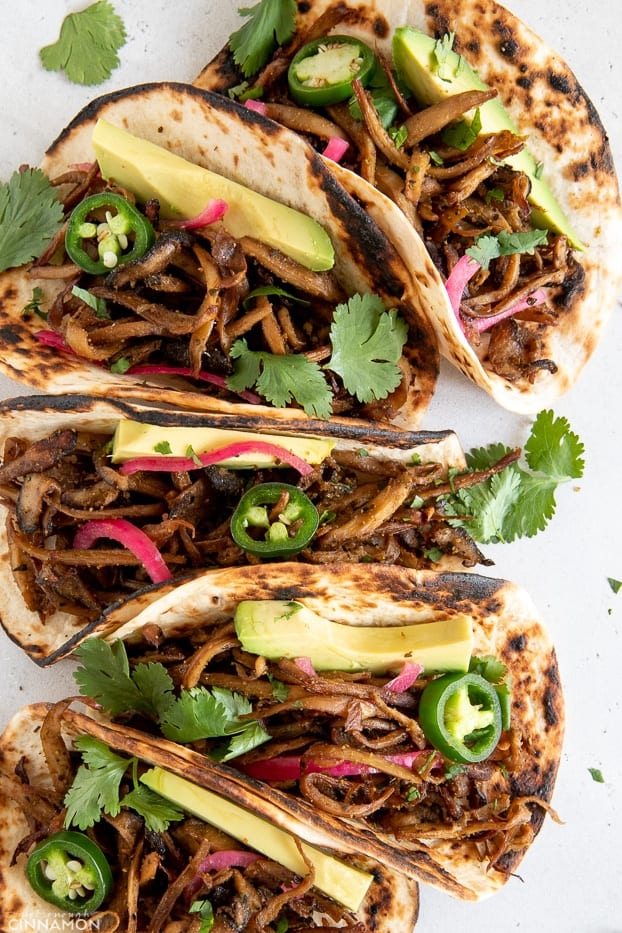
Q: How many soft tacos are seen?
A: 5